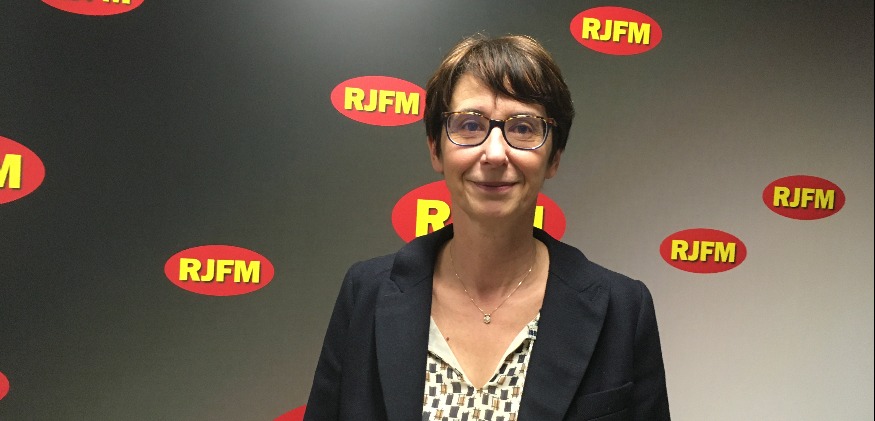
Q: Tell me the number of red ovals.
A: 10